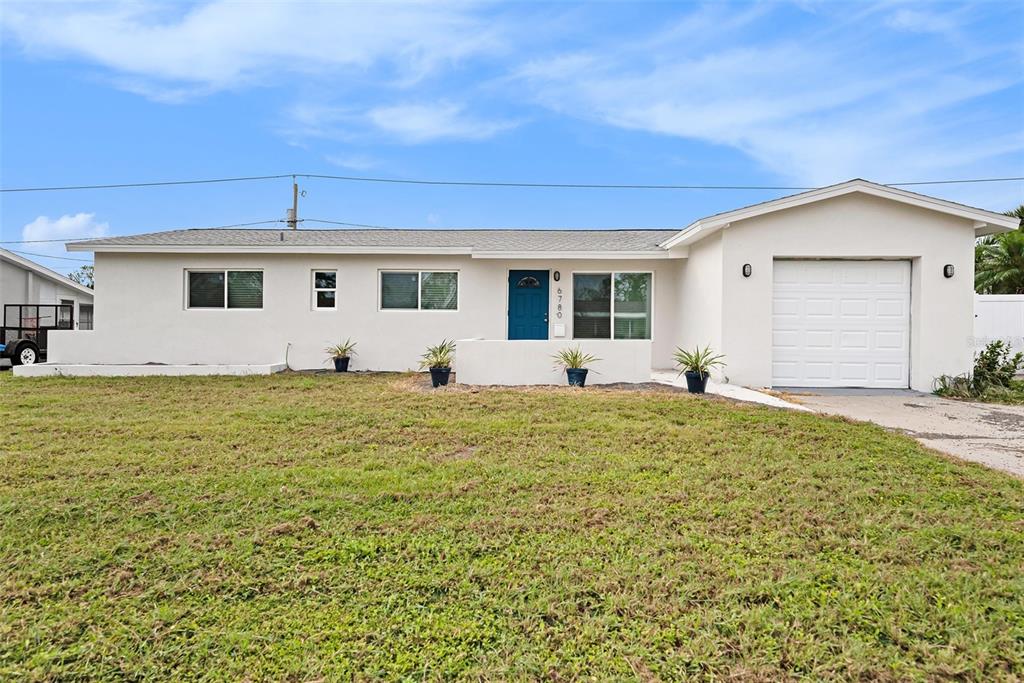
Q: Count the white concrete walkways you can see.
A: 1